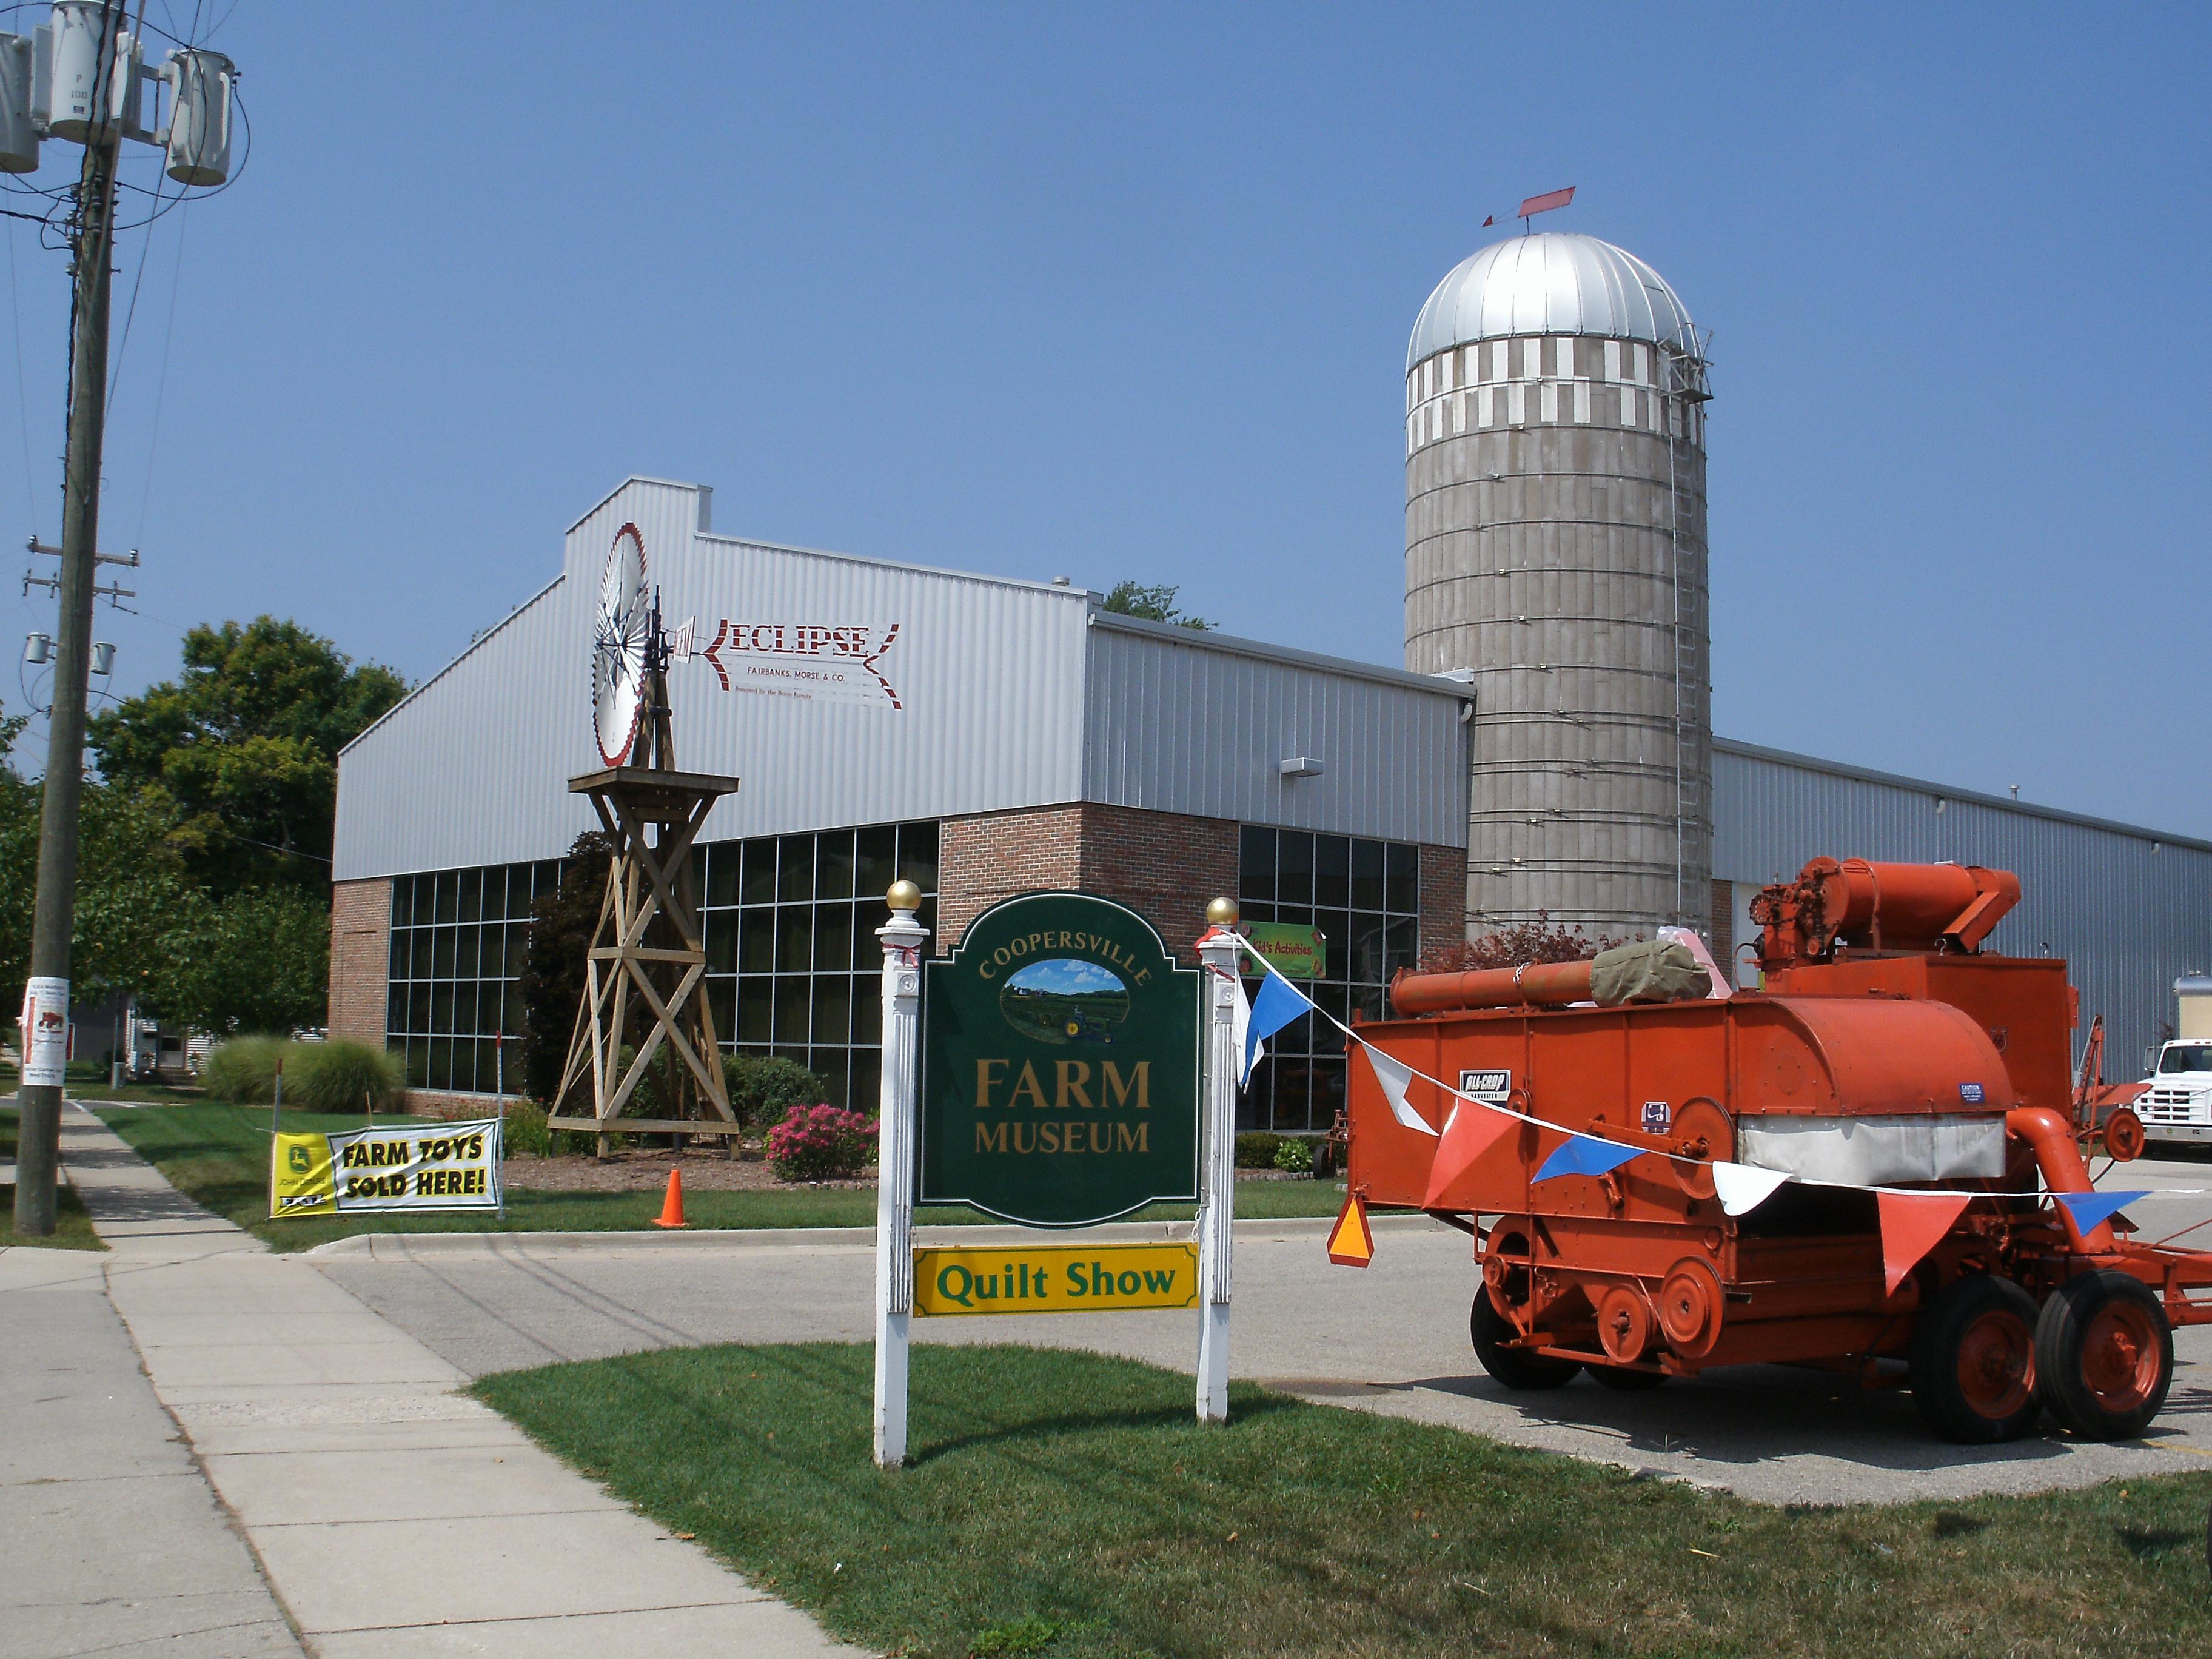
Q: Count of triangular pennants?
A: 8